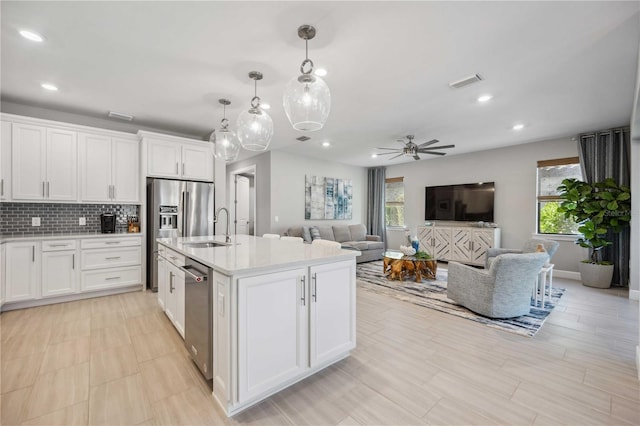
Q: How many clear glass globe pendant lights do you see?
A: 3